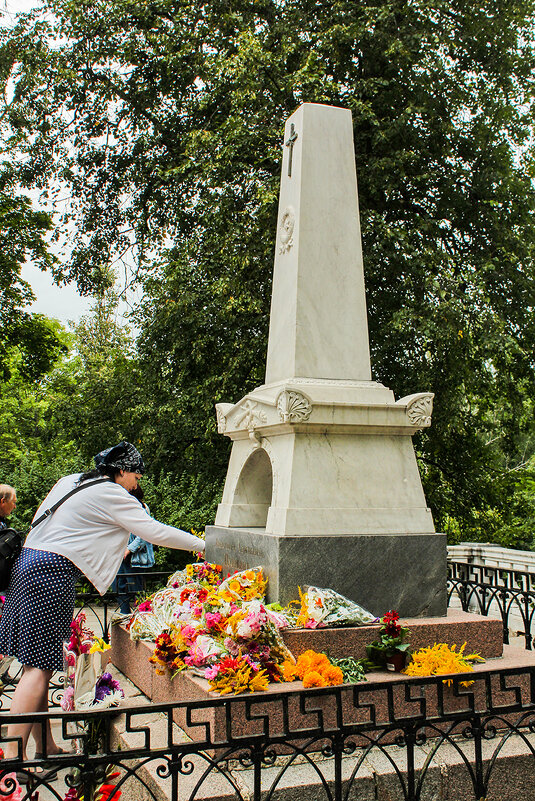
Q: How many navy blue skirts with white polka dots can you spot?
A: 1